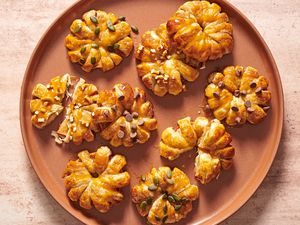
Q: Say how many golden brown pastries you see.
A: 9